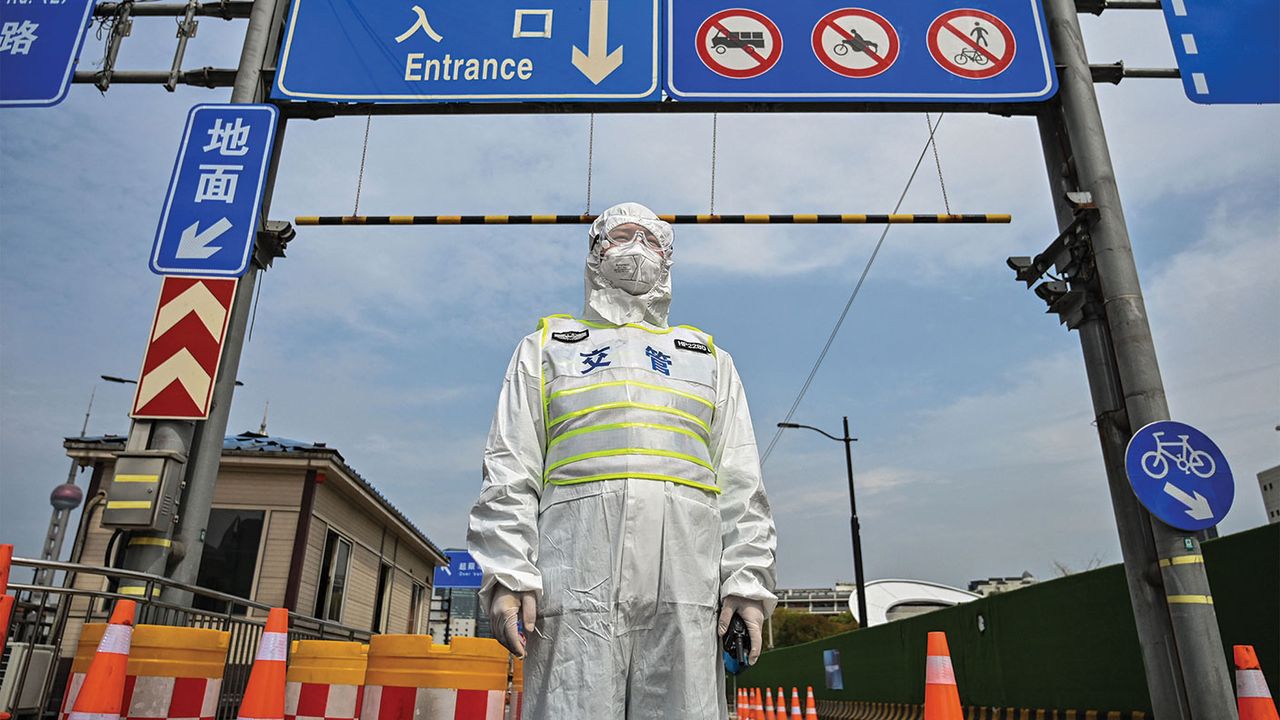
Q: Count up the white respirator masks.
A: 1